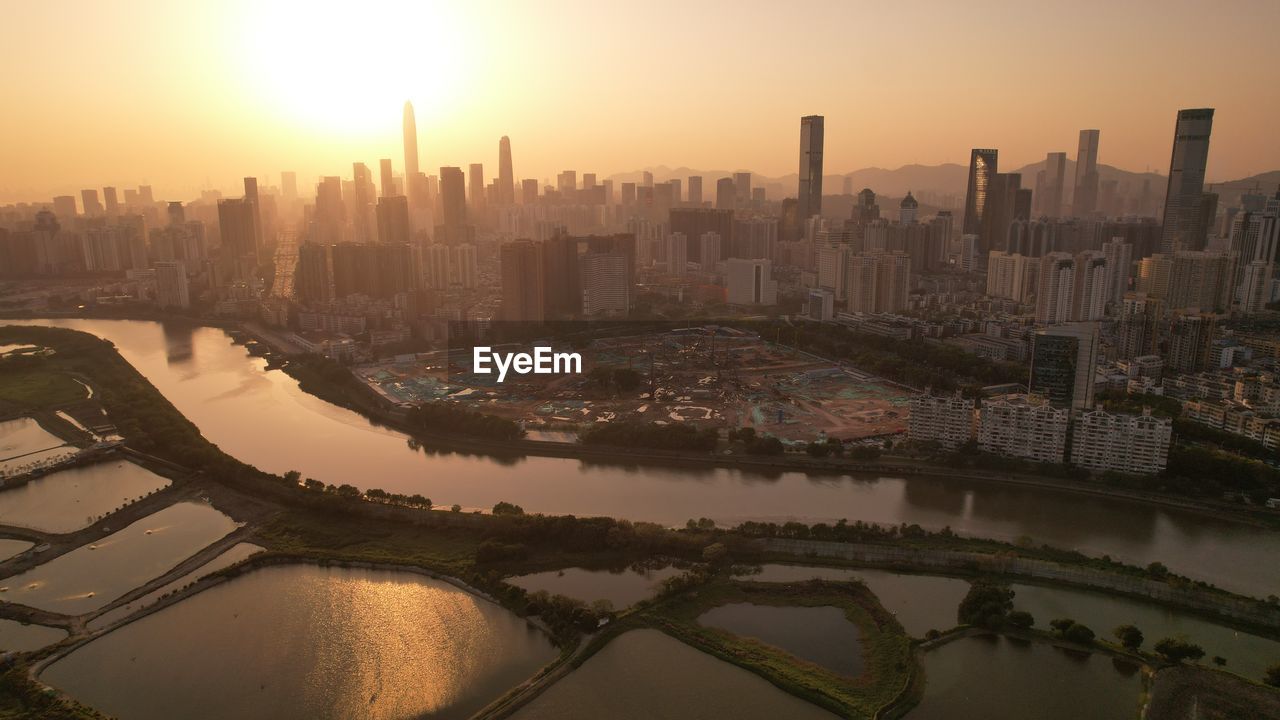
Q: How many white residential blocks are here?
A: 3